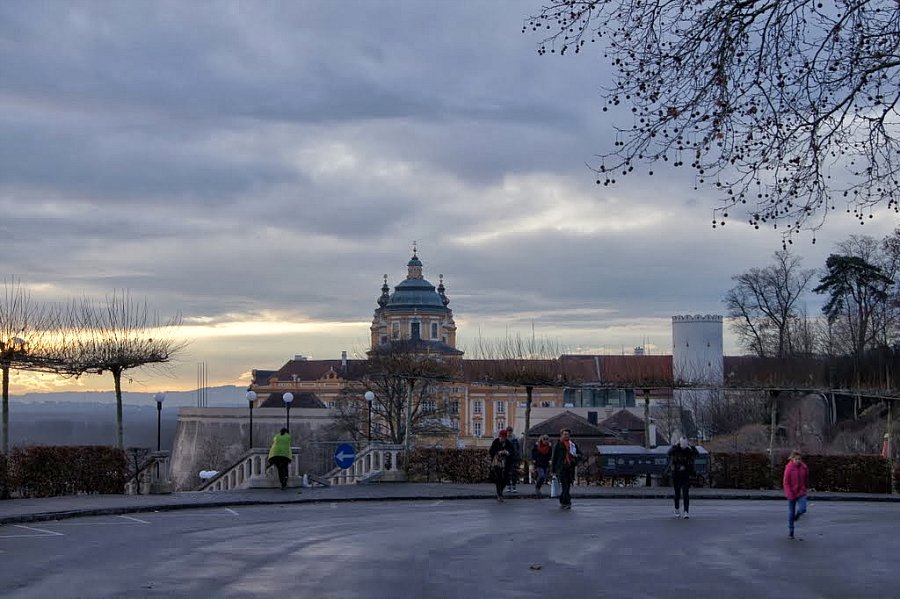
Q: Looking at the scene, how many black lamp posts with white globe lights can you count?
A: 4